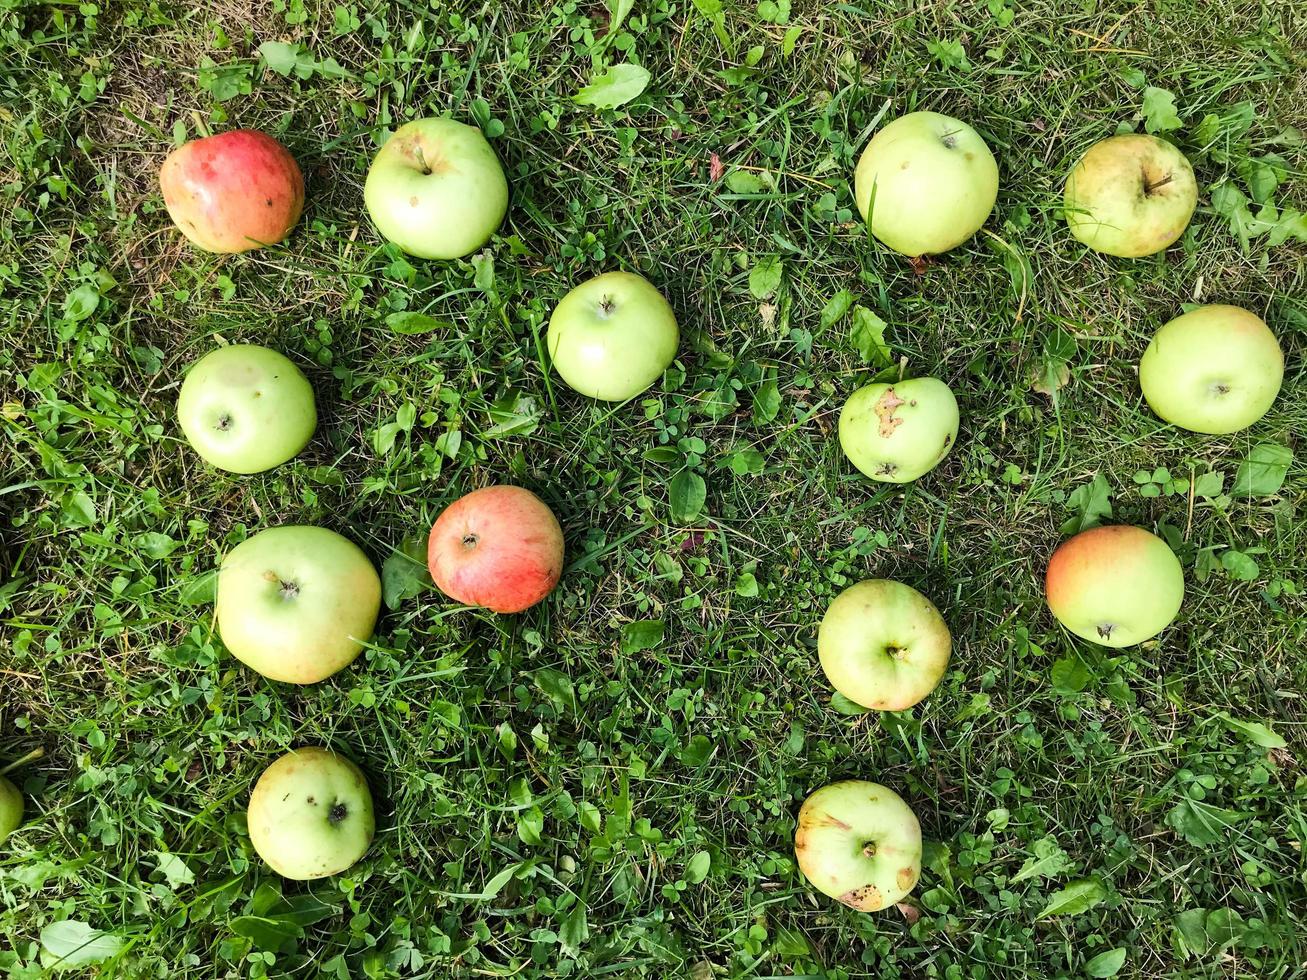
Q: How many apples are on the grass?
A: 15